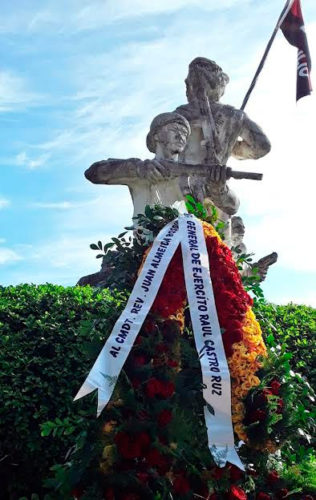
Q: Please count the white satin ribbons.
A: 2